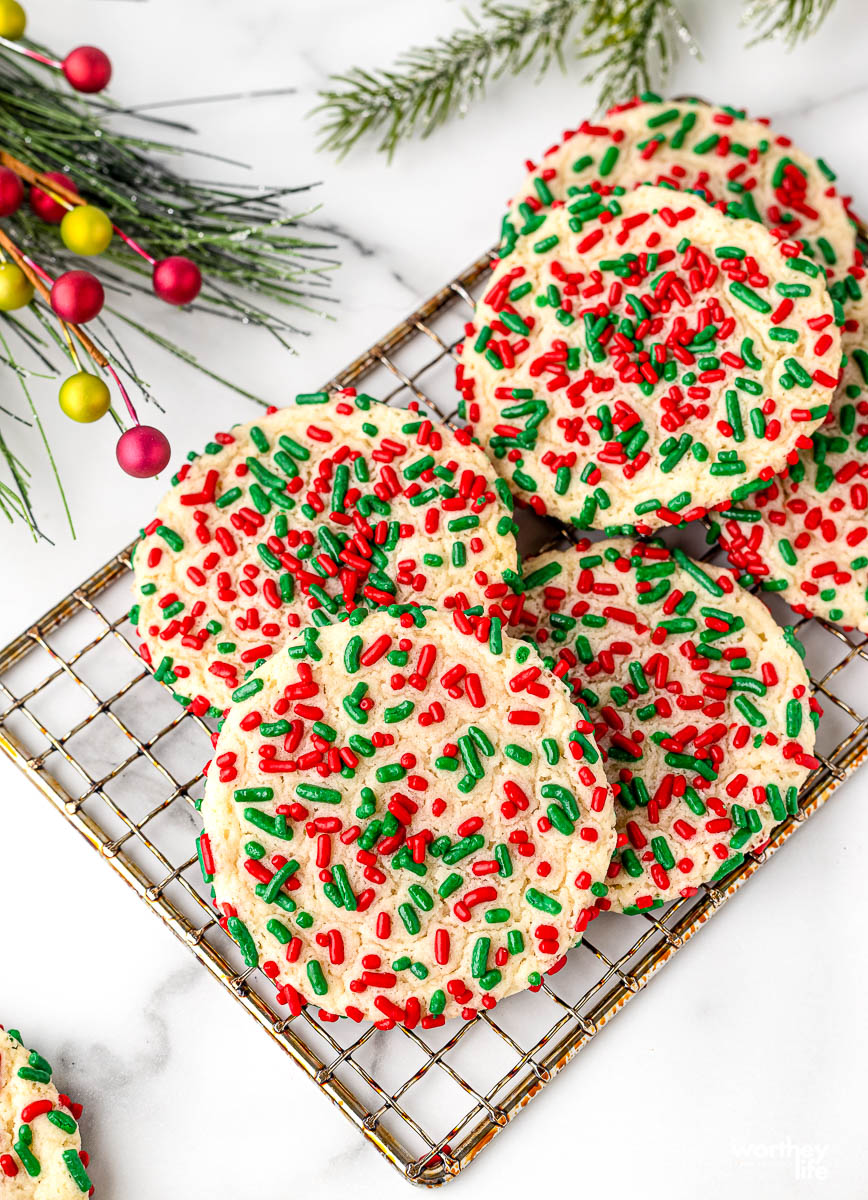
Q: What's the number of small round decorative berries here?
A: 10